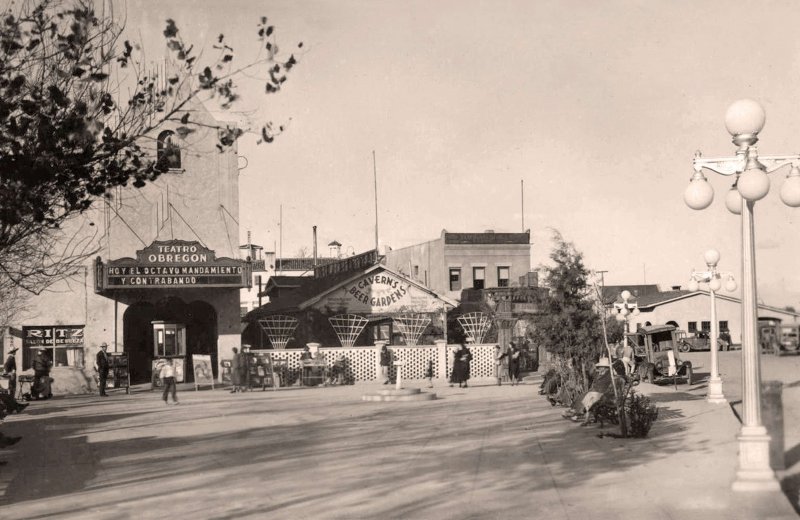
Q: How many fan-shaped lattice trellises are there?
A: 4